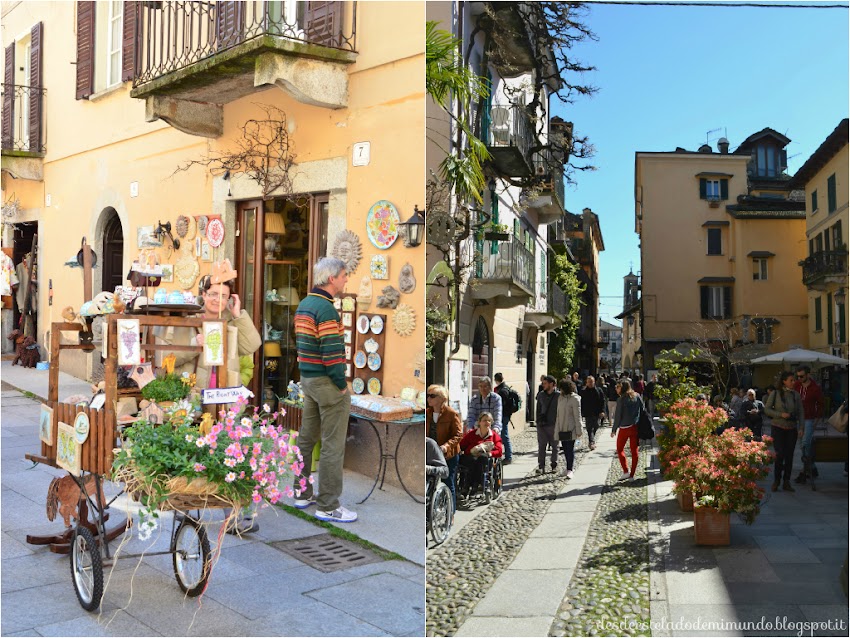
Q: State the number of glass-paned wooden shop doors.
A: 2